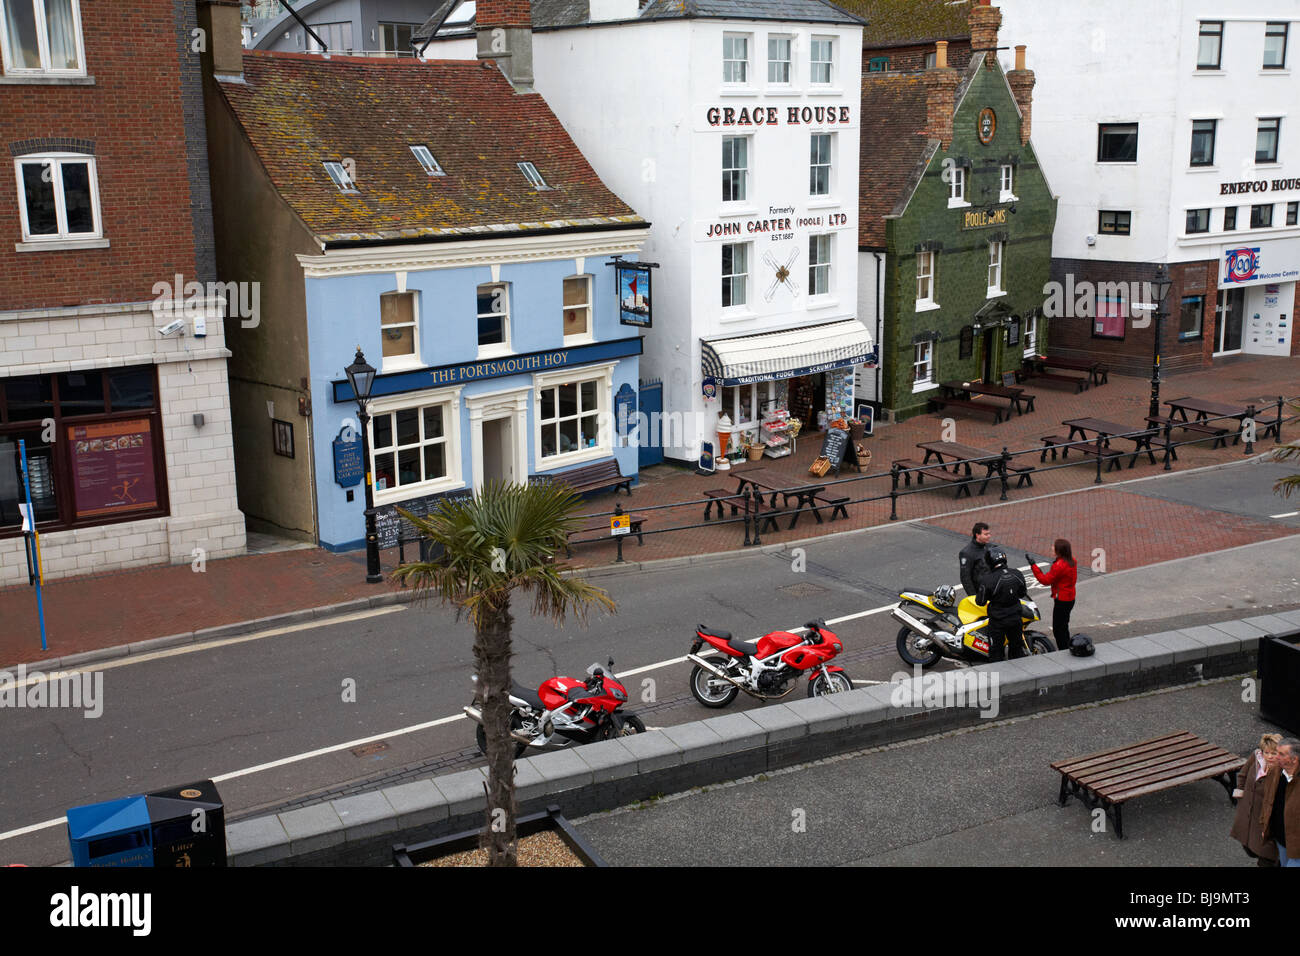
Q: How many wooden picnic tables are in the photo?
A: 6